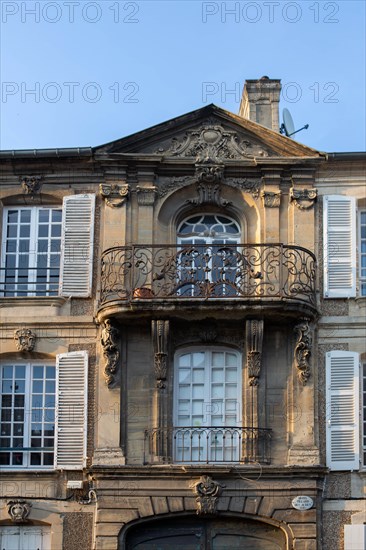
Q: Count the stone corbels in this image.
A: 4